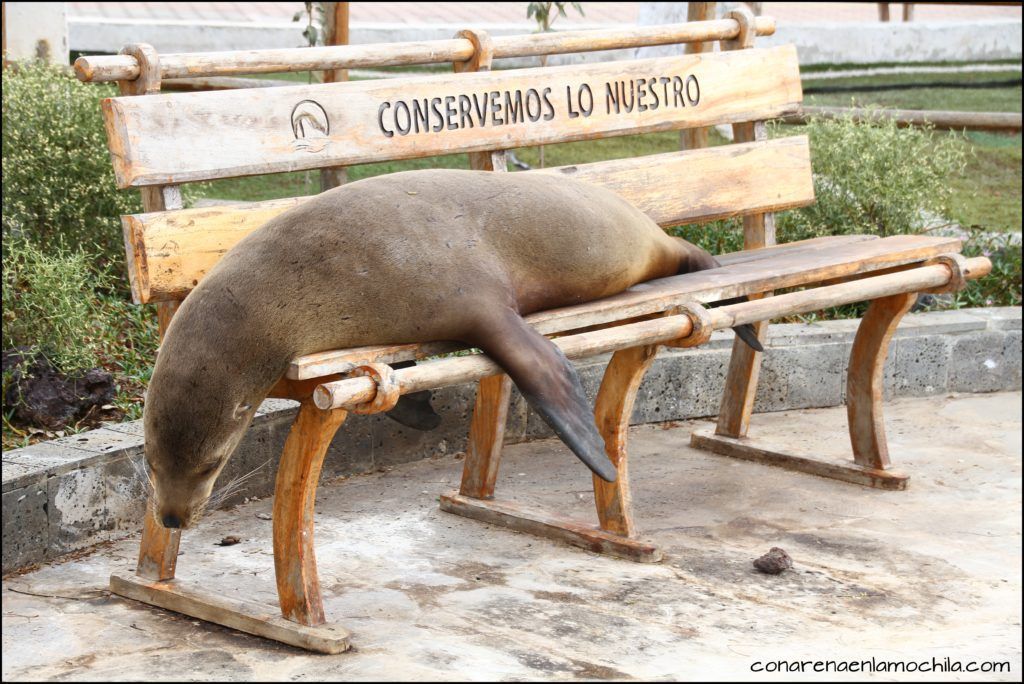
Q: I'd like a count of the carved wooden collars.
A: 6